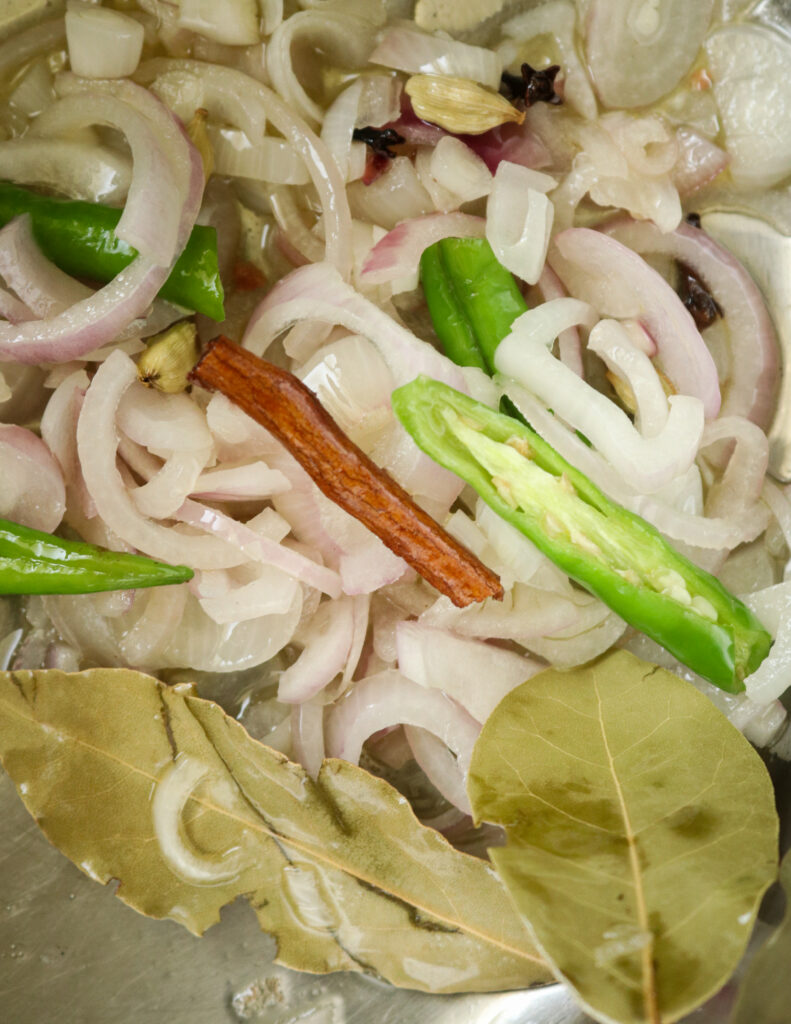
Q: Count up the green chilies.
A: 4